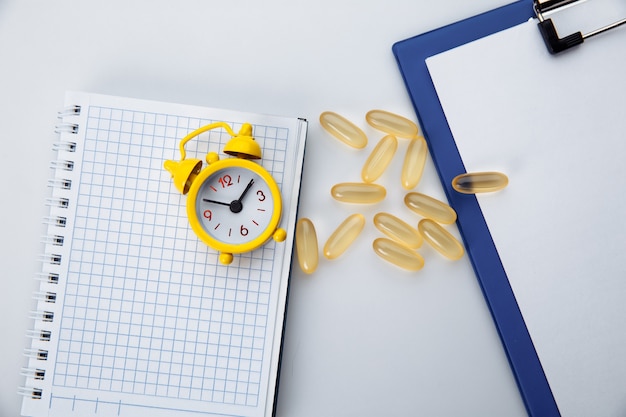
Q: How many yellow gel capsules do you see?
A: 12